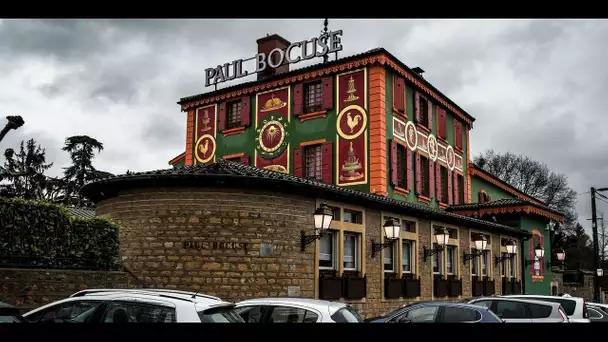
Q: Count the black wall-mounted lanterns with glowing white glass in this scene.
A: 7